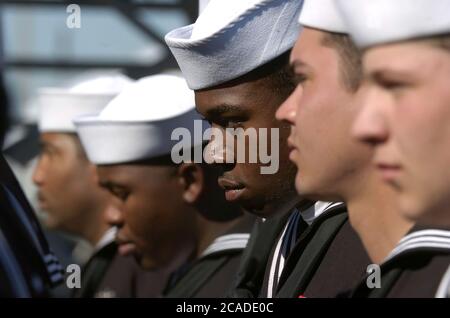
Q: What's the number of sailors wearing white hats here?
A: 5